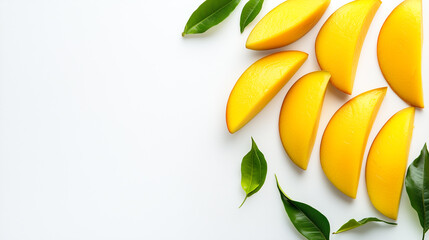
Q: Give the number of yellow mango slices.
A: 7